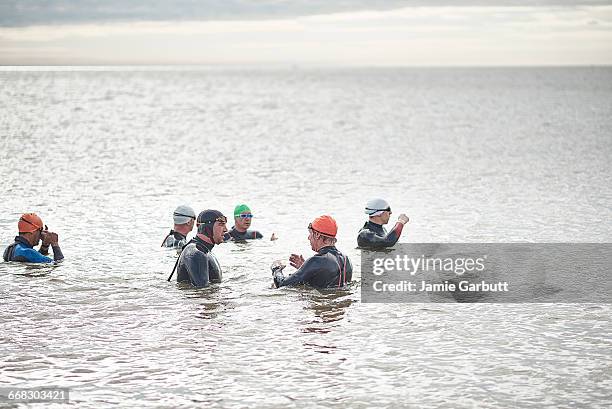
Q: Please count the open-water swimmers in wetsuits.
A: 6